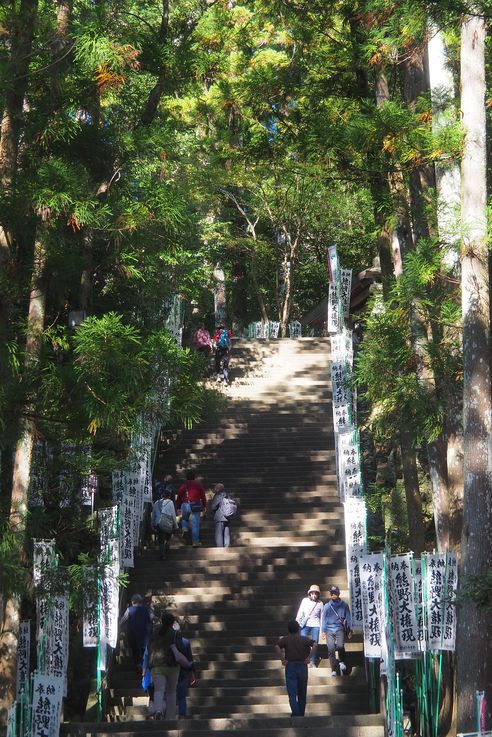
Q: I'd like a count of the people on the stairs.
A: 12